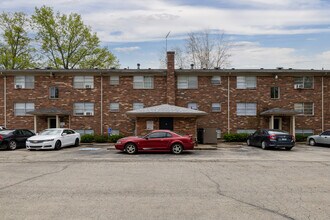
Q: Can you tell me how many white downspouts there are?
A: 4